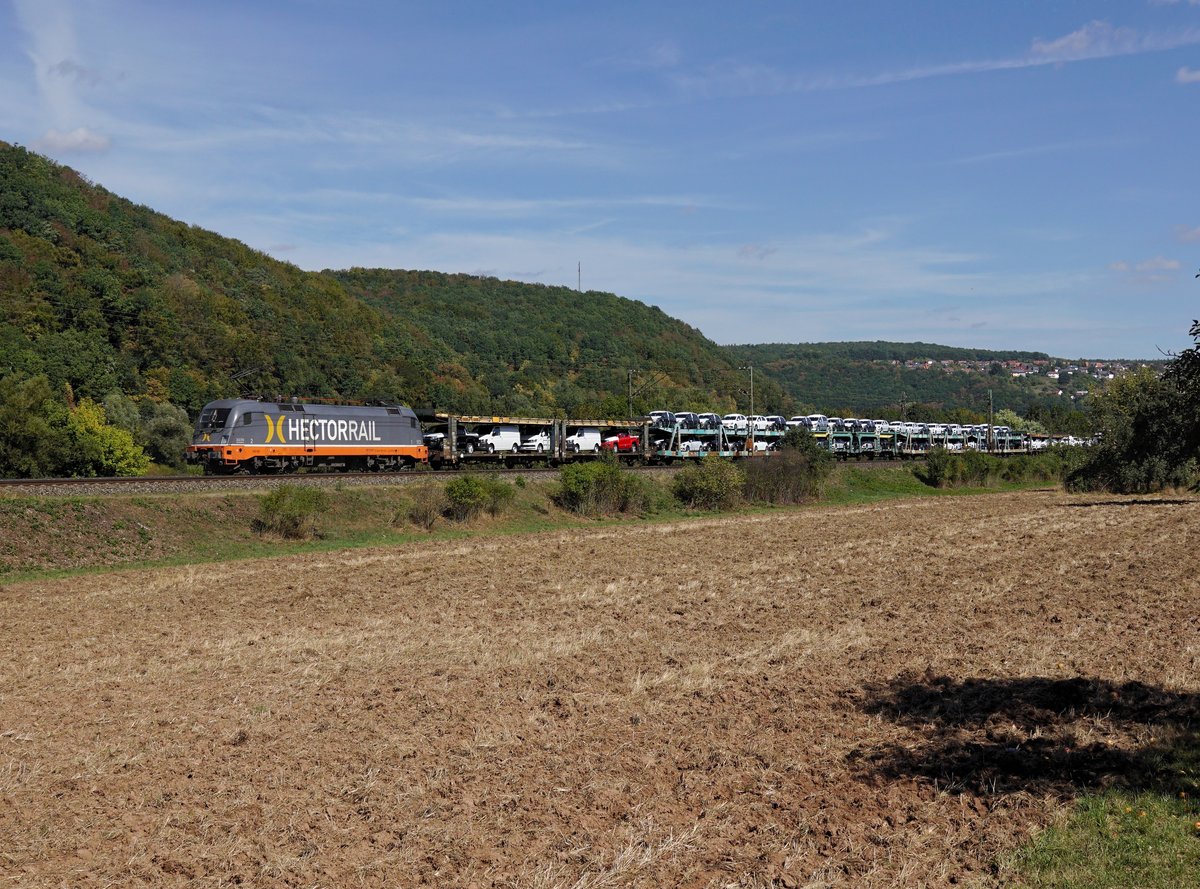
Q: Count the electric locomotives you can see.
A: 1